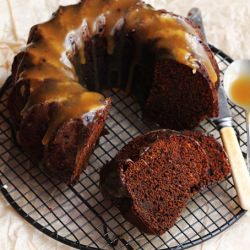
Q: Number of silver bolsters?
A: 1